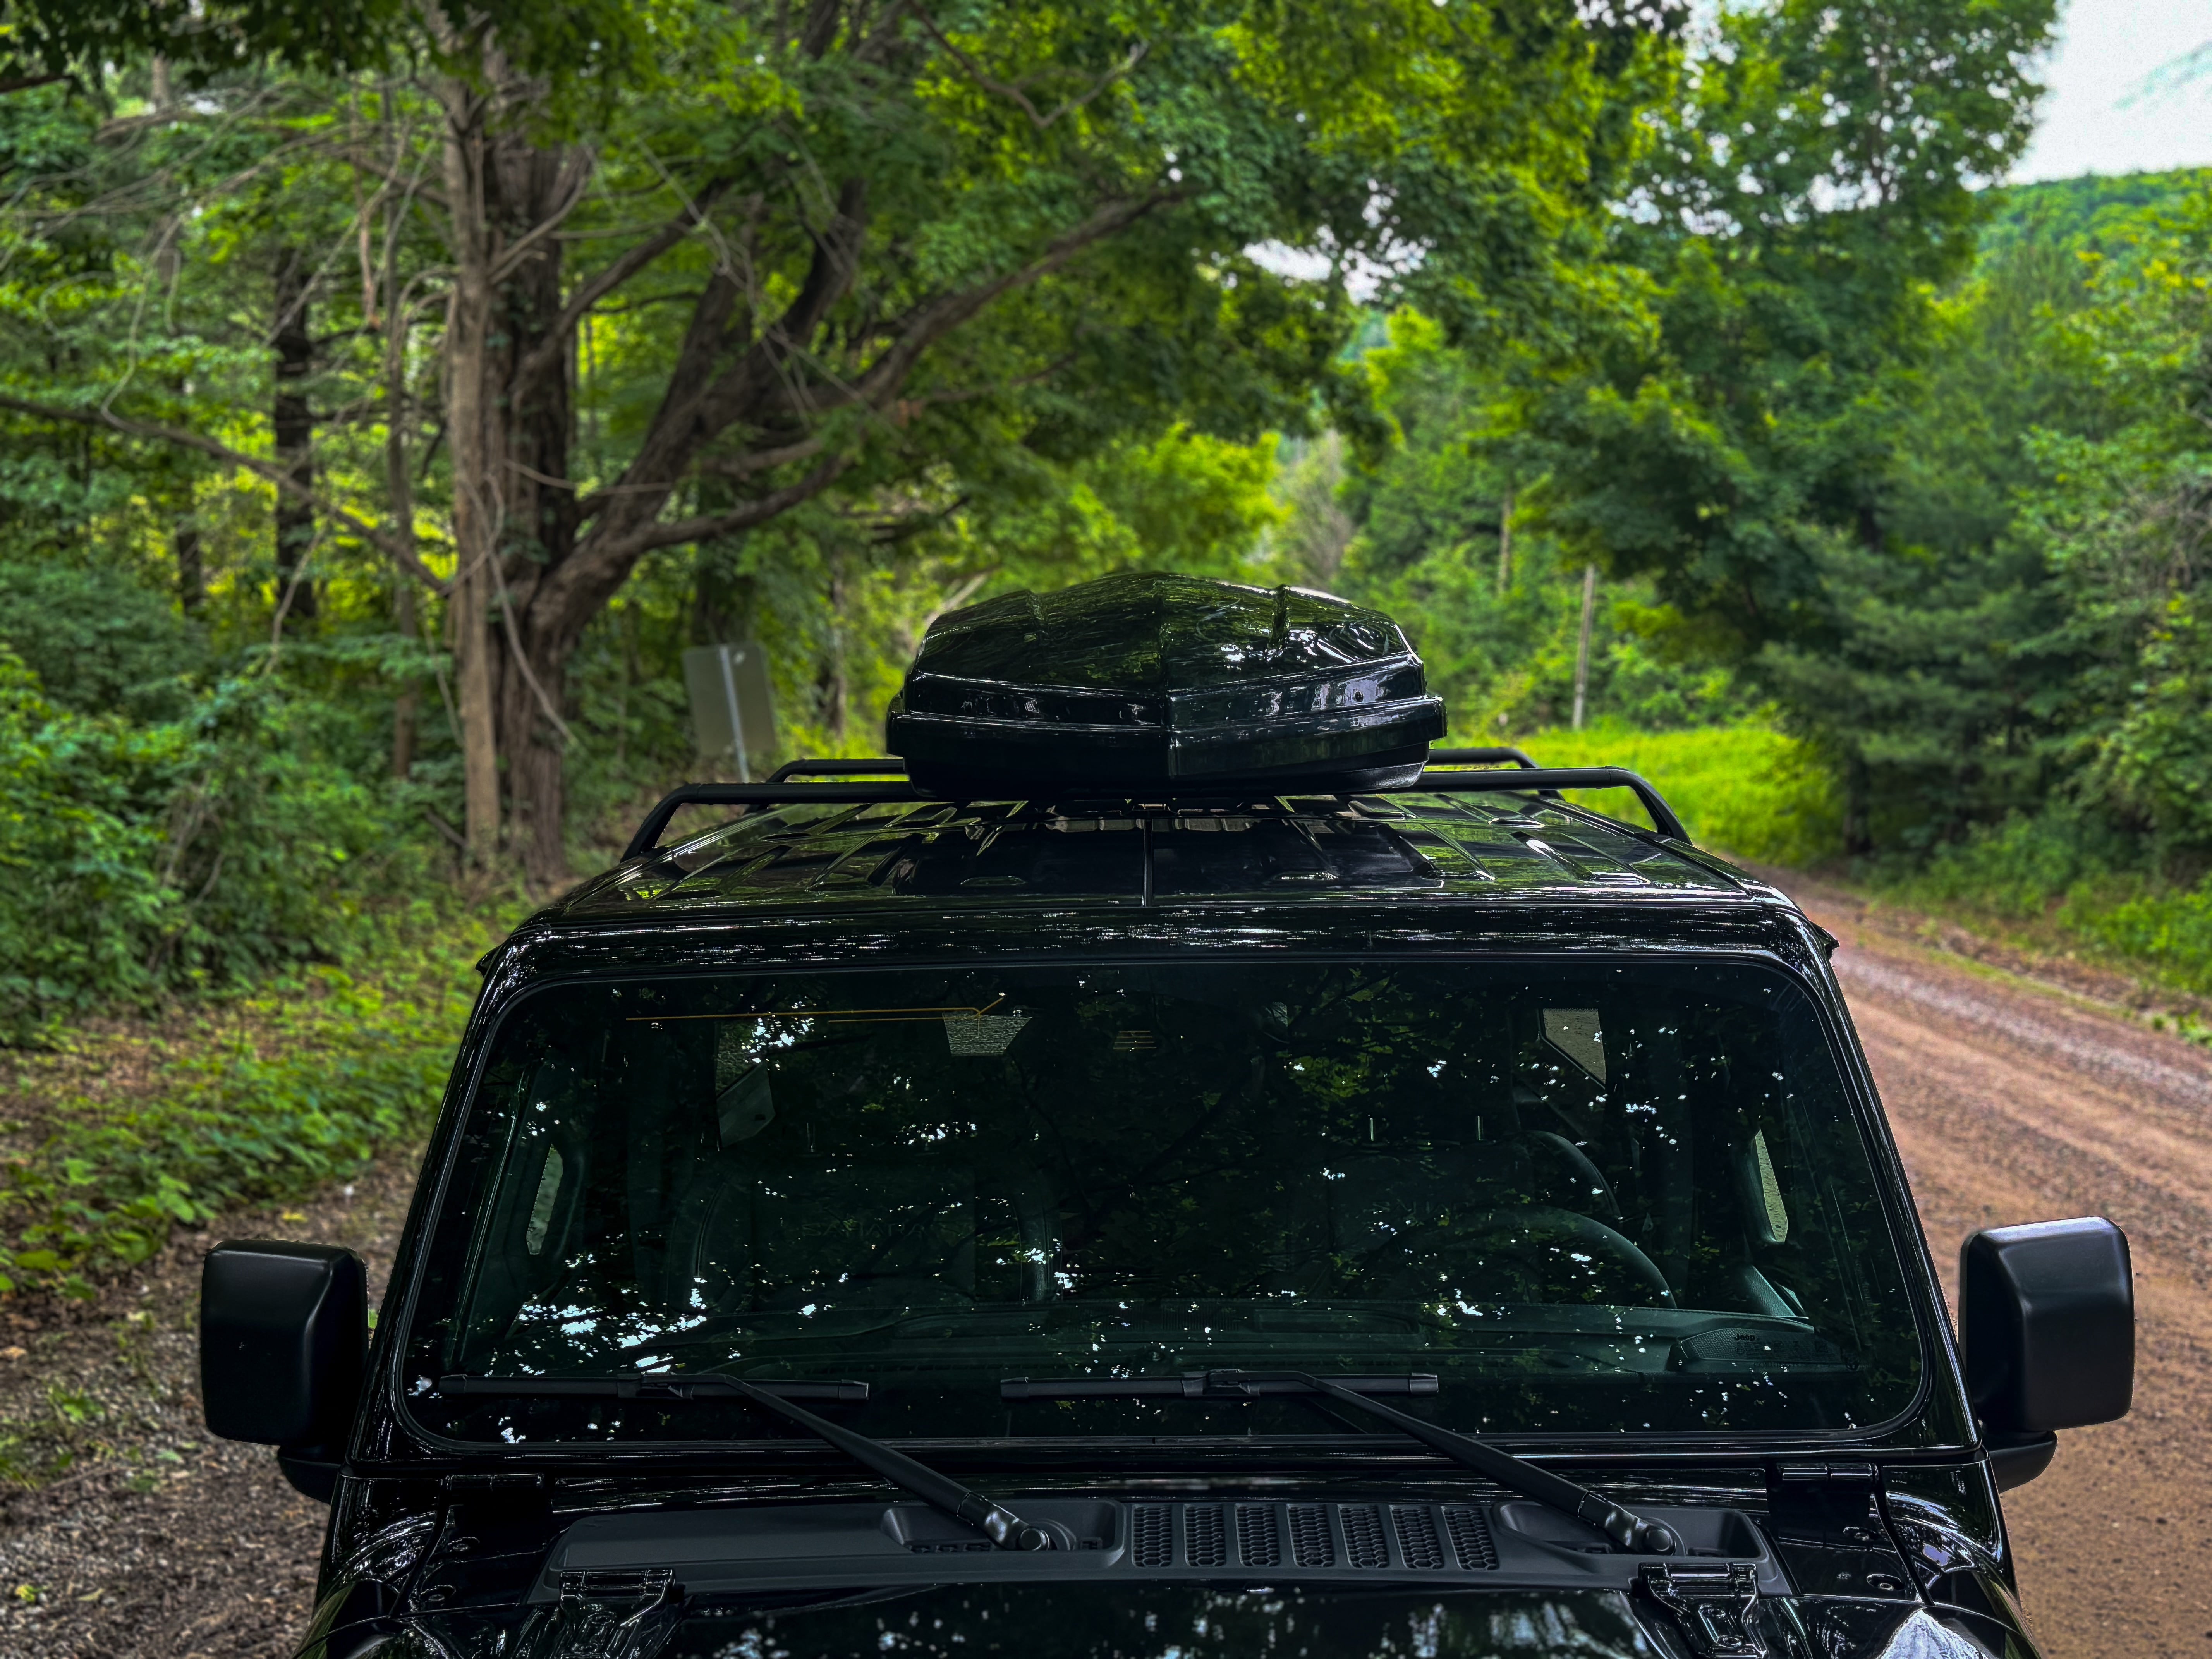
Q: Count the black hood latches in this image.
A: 2